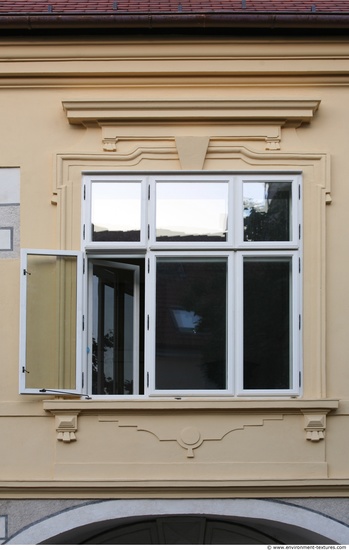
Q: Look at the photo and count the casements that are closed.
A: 5